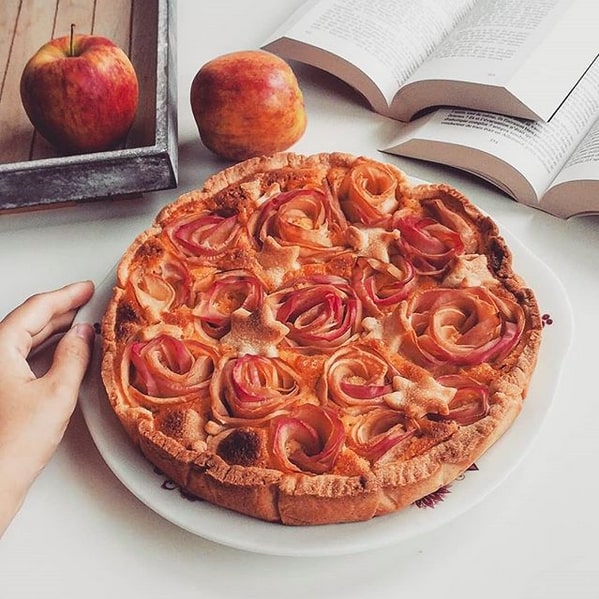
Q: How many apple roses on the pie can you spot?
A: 15